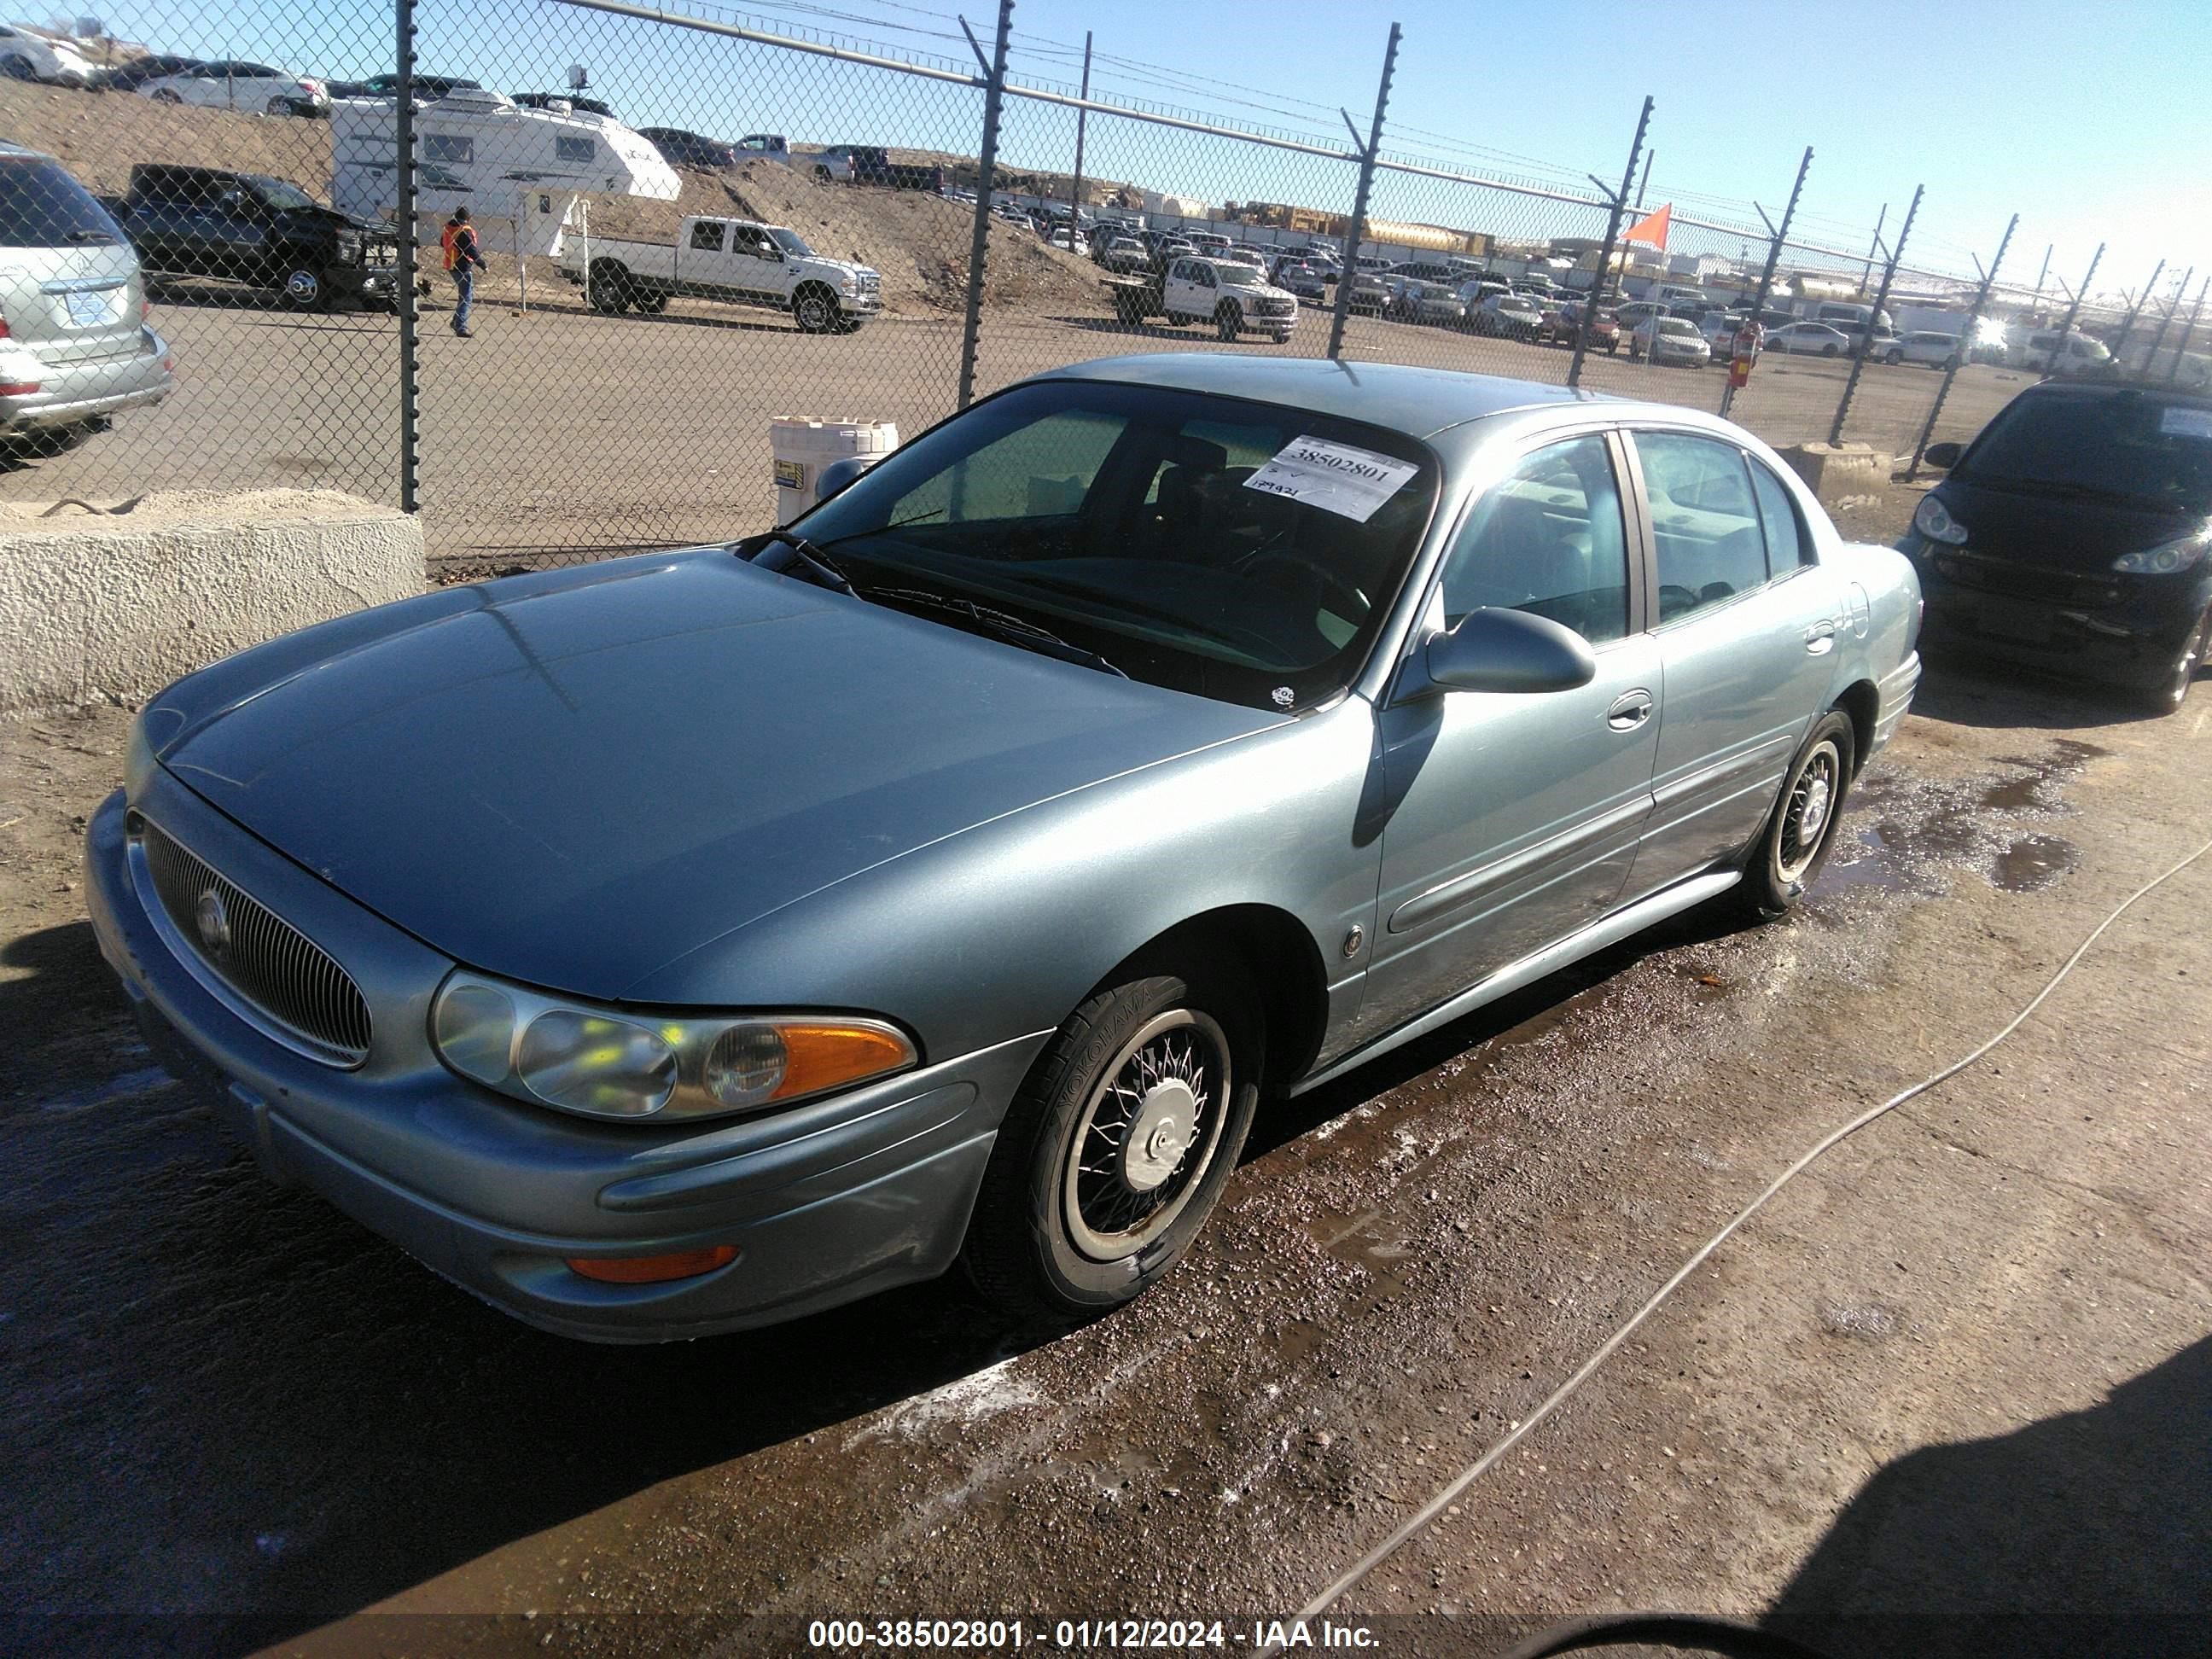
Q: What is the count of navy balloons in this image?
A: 0